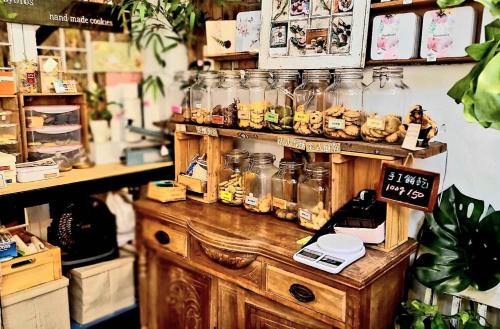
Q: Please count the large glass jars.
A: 12